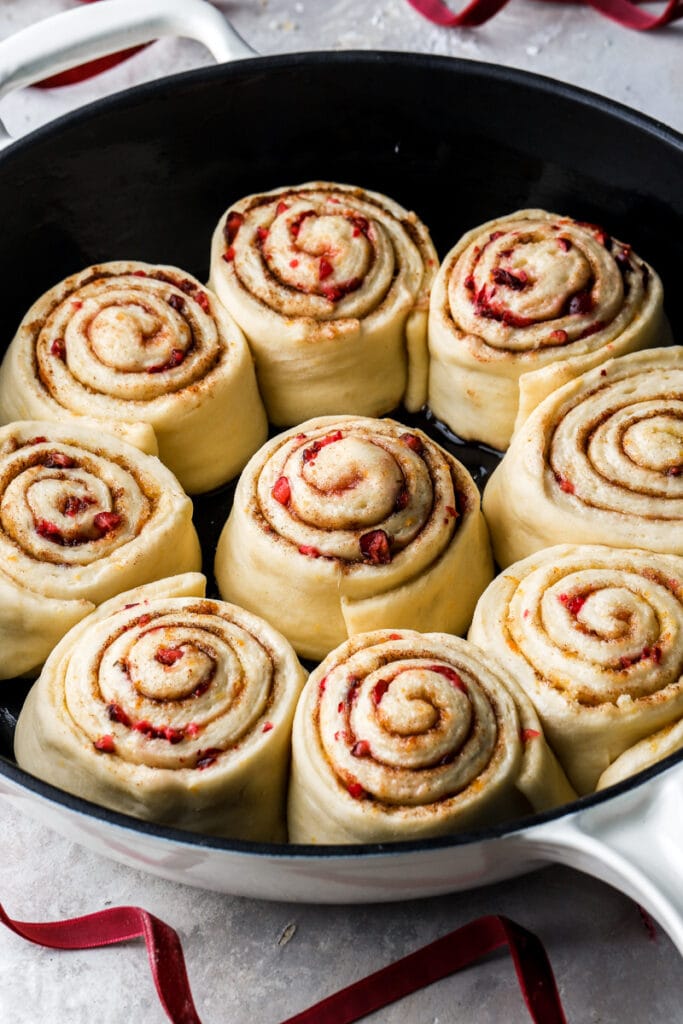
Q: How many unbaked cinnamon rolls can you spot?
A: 9